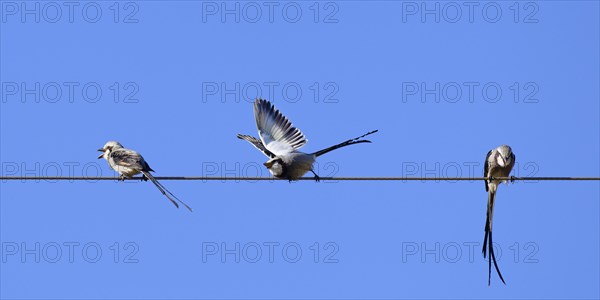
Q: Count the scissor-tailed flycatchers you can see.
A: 3